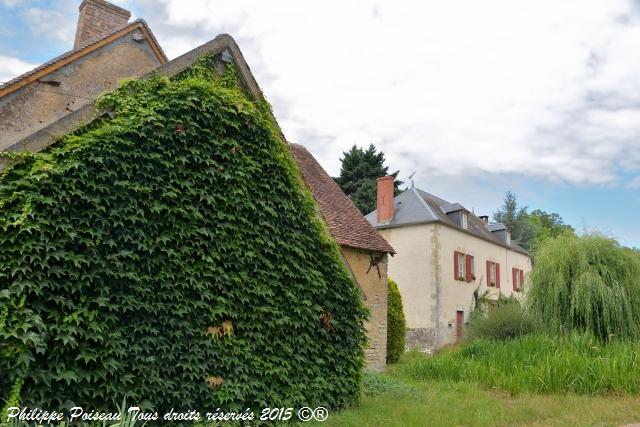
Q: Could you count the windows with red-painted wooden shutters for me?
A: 3